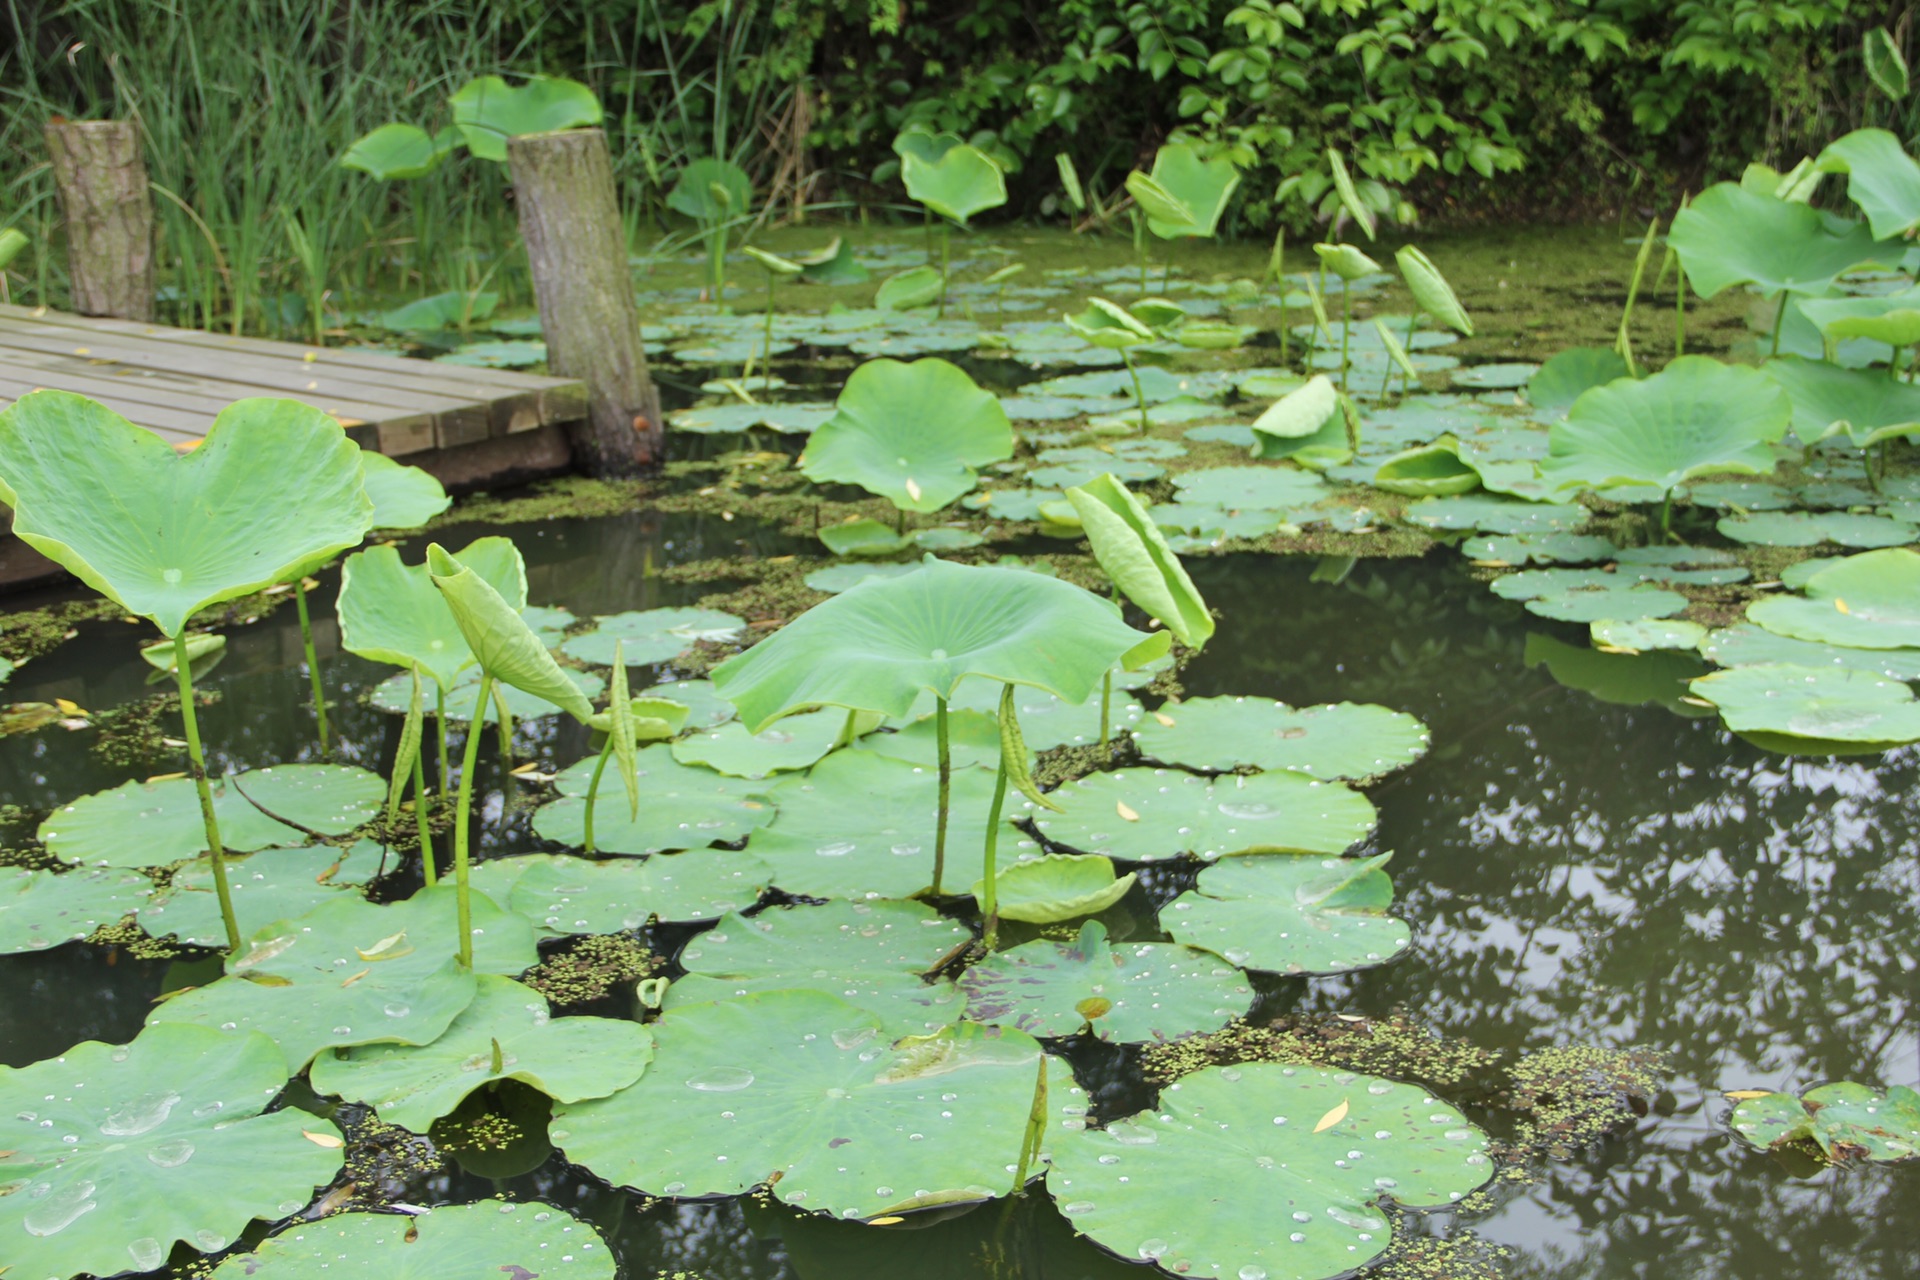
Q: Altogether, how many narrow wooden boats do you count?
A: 0